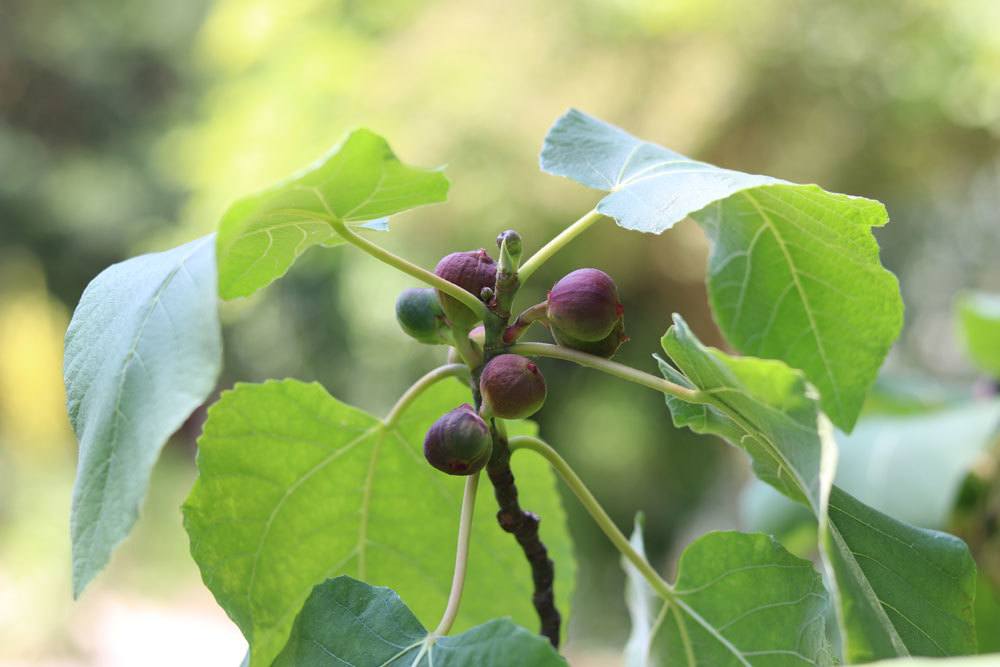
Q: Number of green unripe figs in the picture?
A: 1